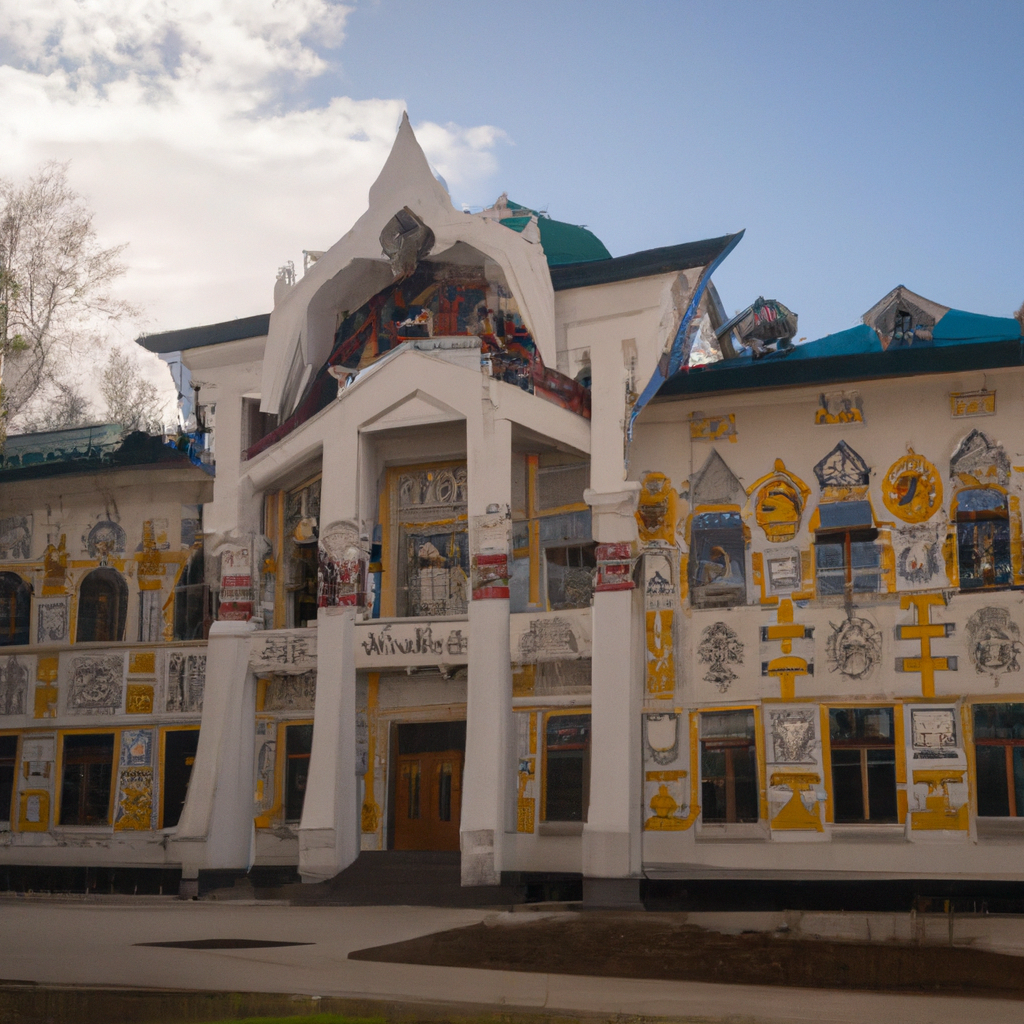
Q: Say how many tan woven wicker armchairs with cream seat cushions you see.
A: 0